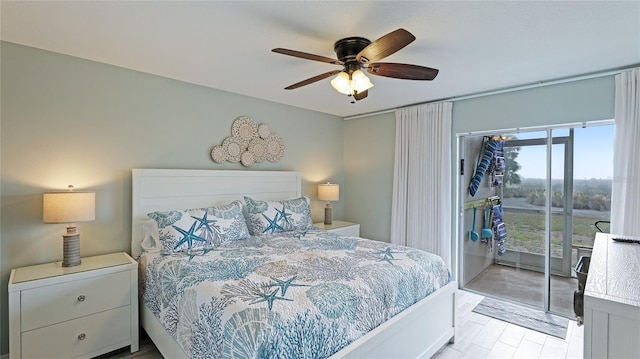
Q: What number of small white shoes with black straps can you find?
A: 0